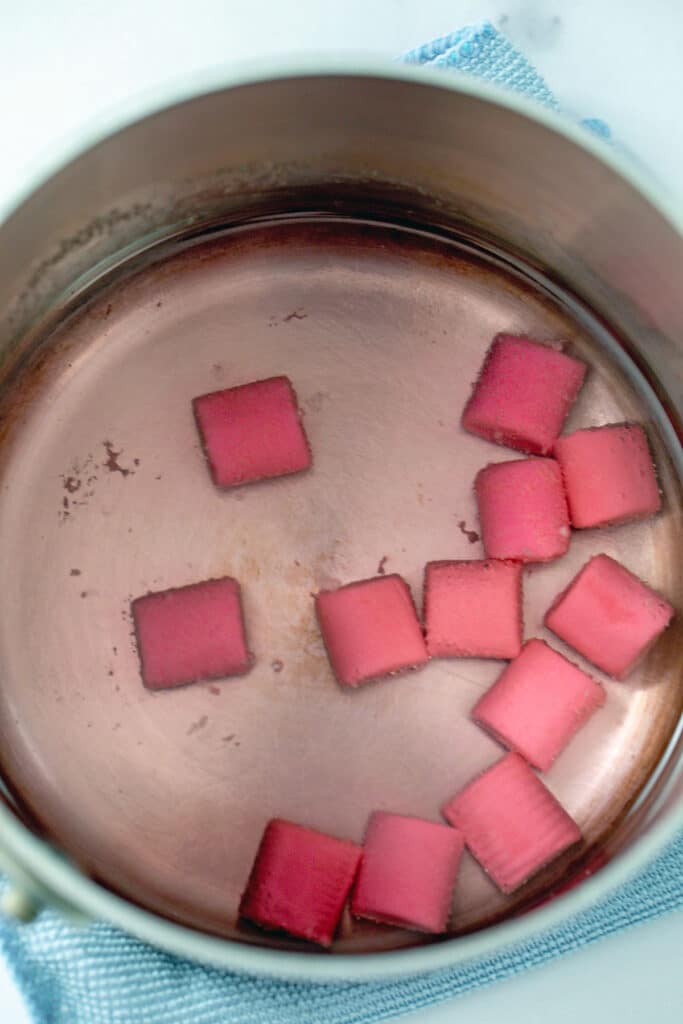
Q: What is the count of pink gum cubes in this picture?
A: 12